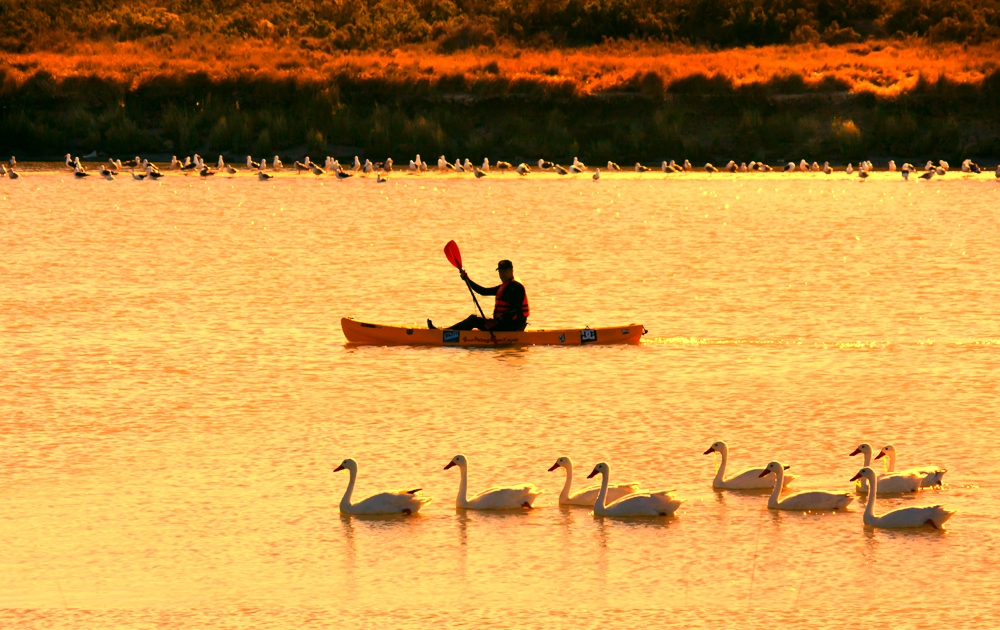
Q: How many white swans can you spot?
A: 9